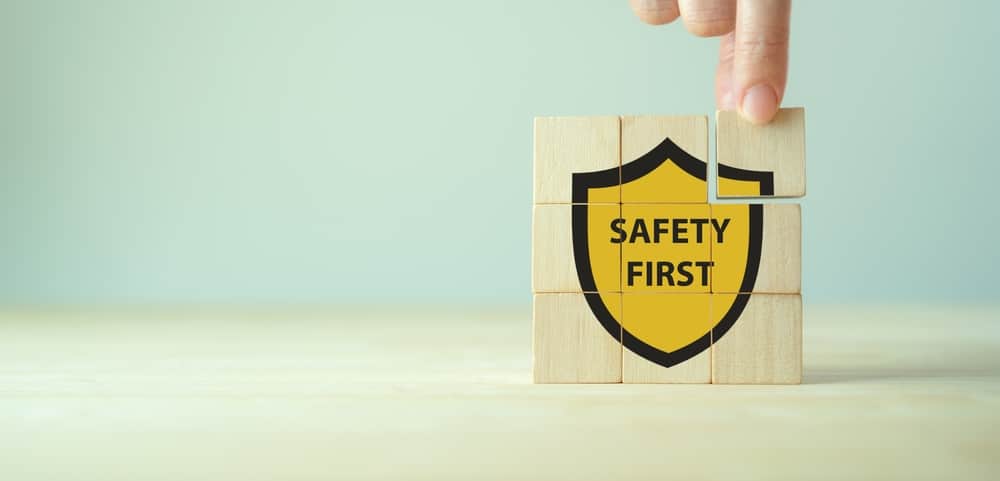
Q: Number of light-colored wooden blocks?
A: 9